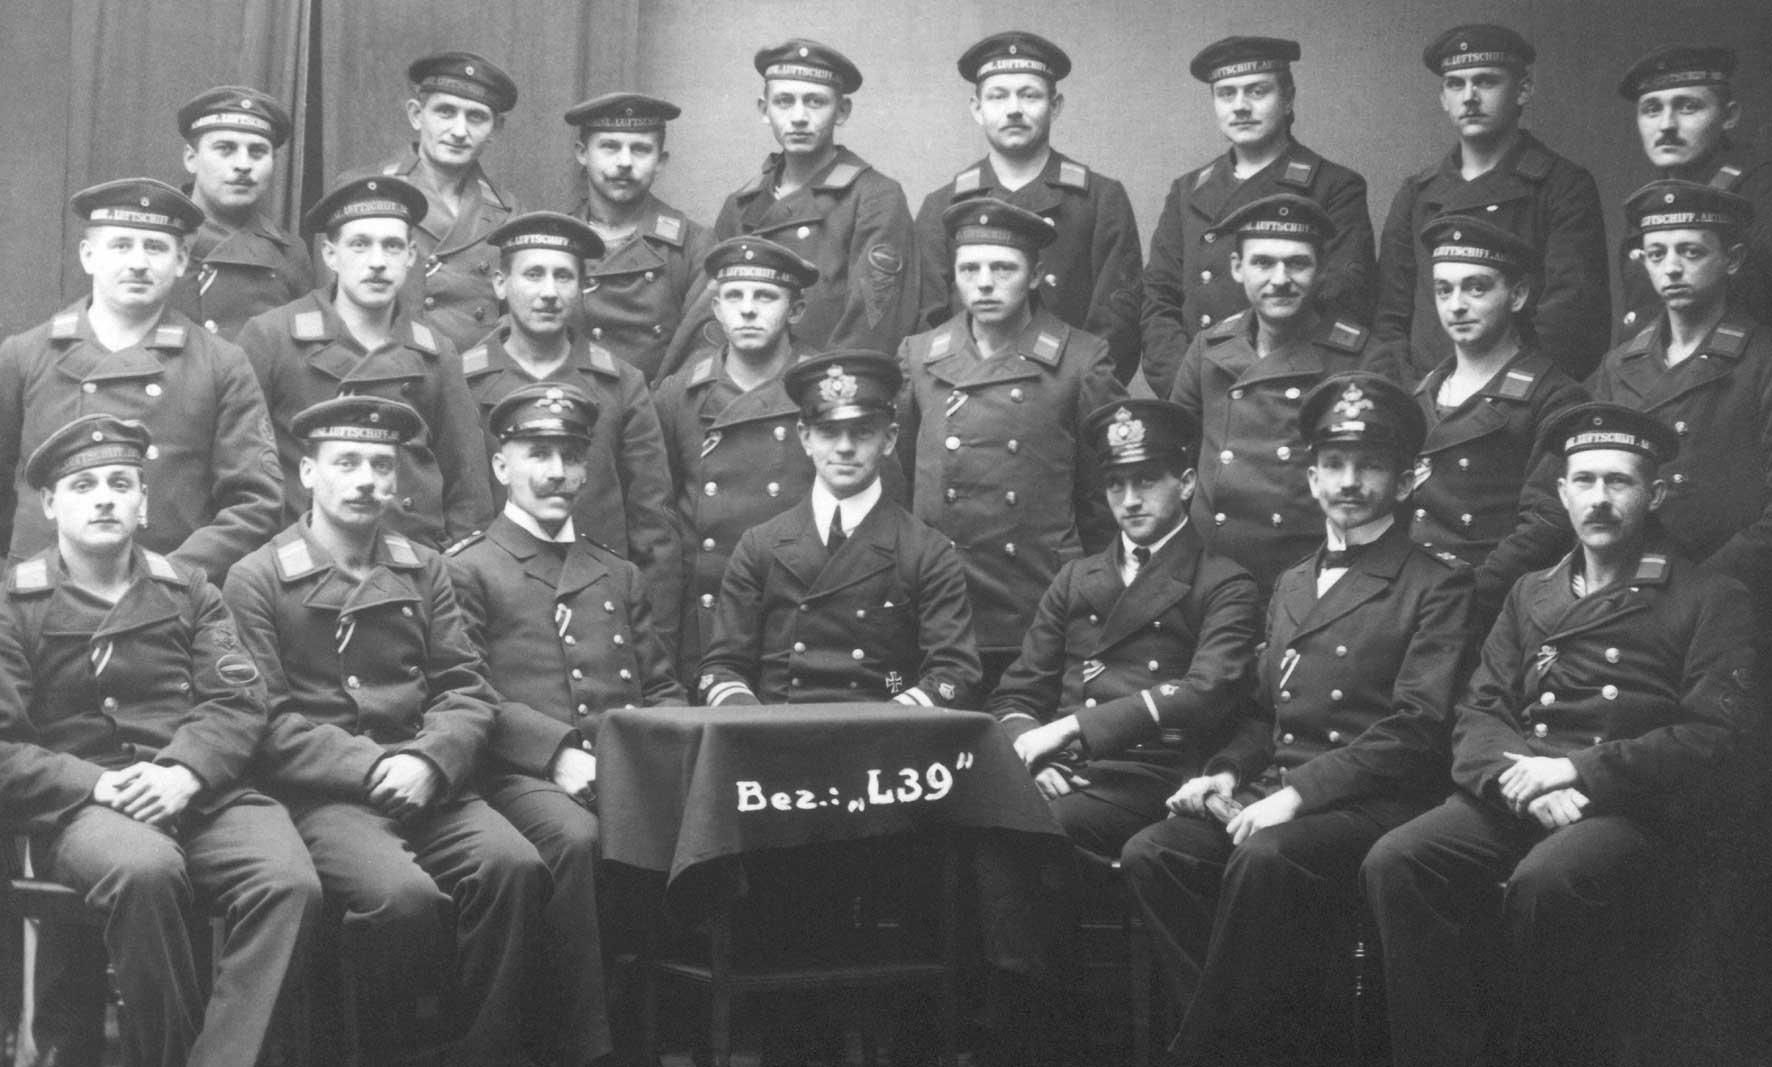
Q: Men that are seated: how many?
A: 7